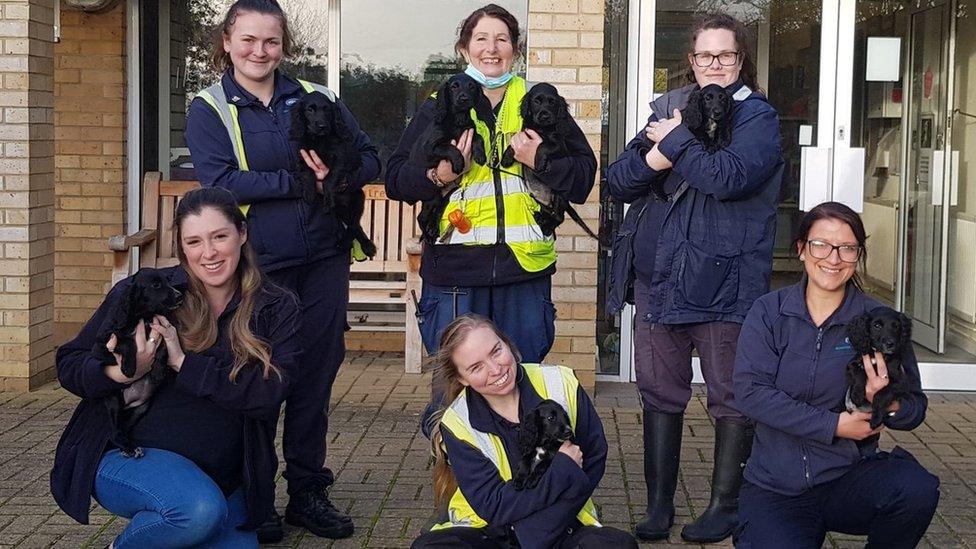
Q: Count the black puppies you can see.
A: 7